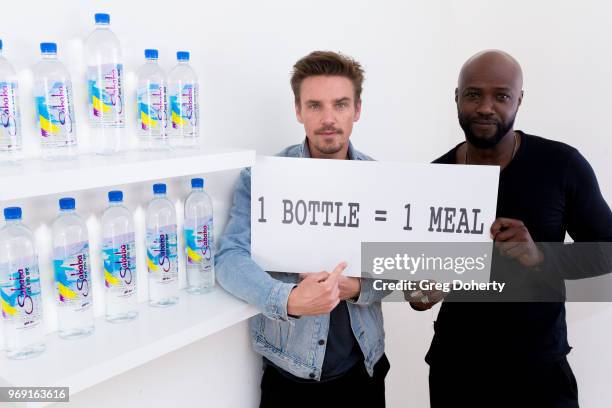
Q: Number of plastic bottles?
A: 10